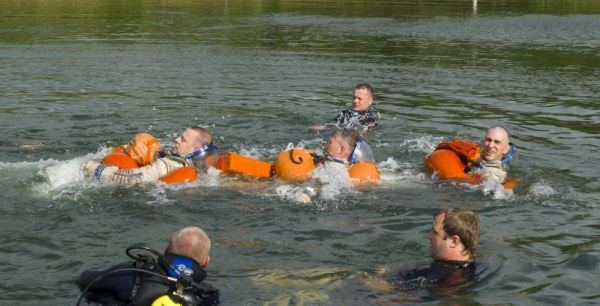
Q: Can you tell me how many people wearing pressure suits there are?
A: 3